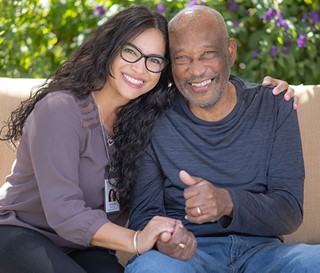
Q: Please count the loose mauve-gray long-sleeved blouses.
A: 1